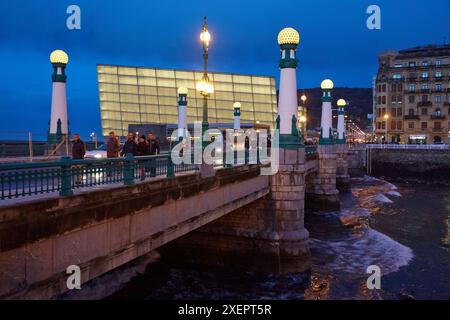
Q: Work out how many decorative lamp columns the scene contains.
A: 6